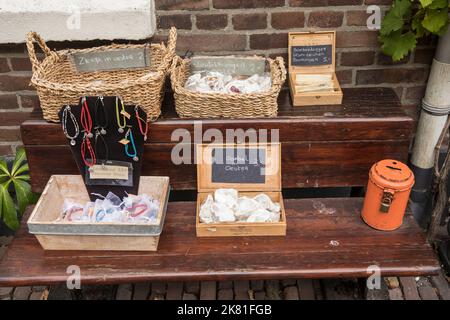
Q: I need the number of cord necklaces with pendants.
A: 8